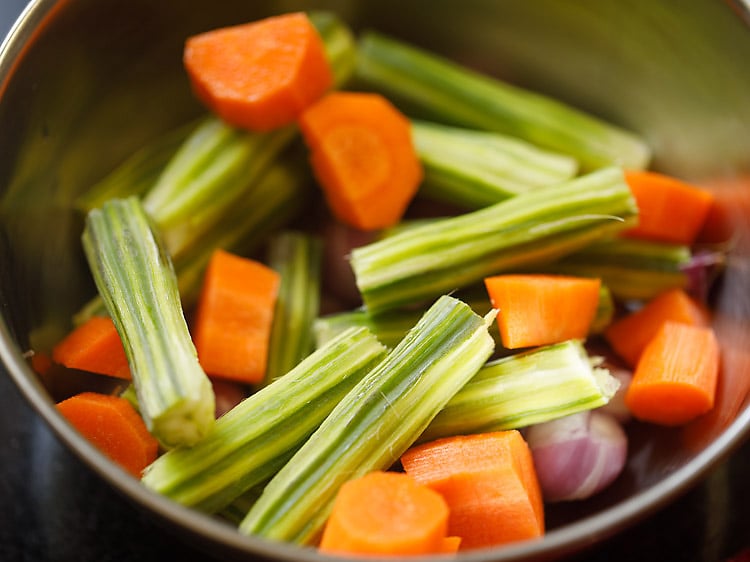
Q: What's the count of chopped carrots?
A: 11